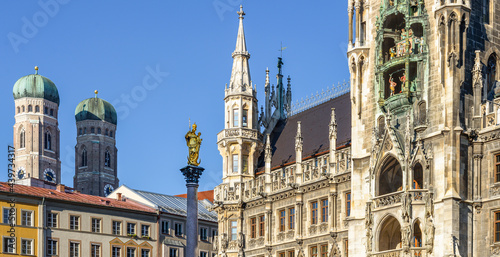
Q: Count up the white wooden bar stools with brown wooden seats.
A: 0